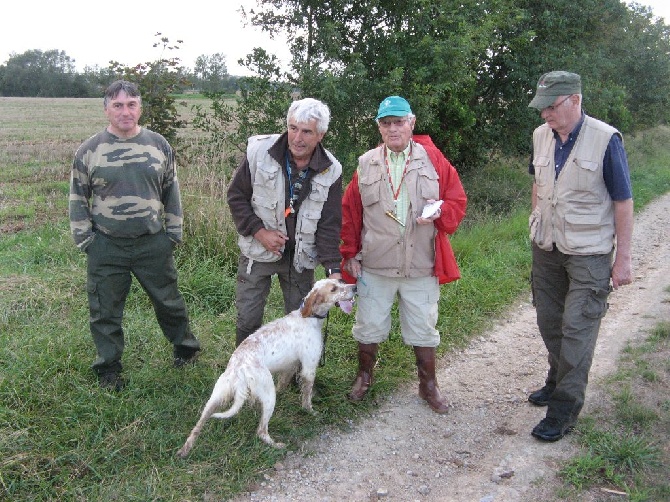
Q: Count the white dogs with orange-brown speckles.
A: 1